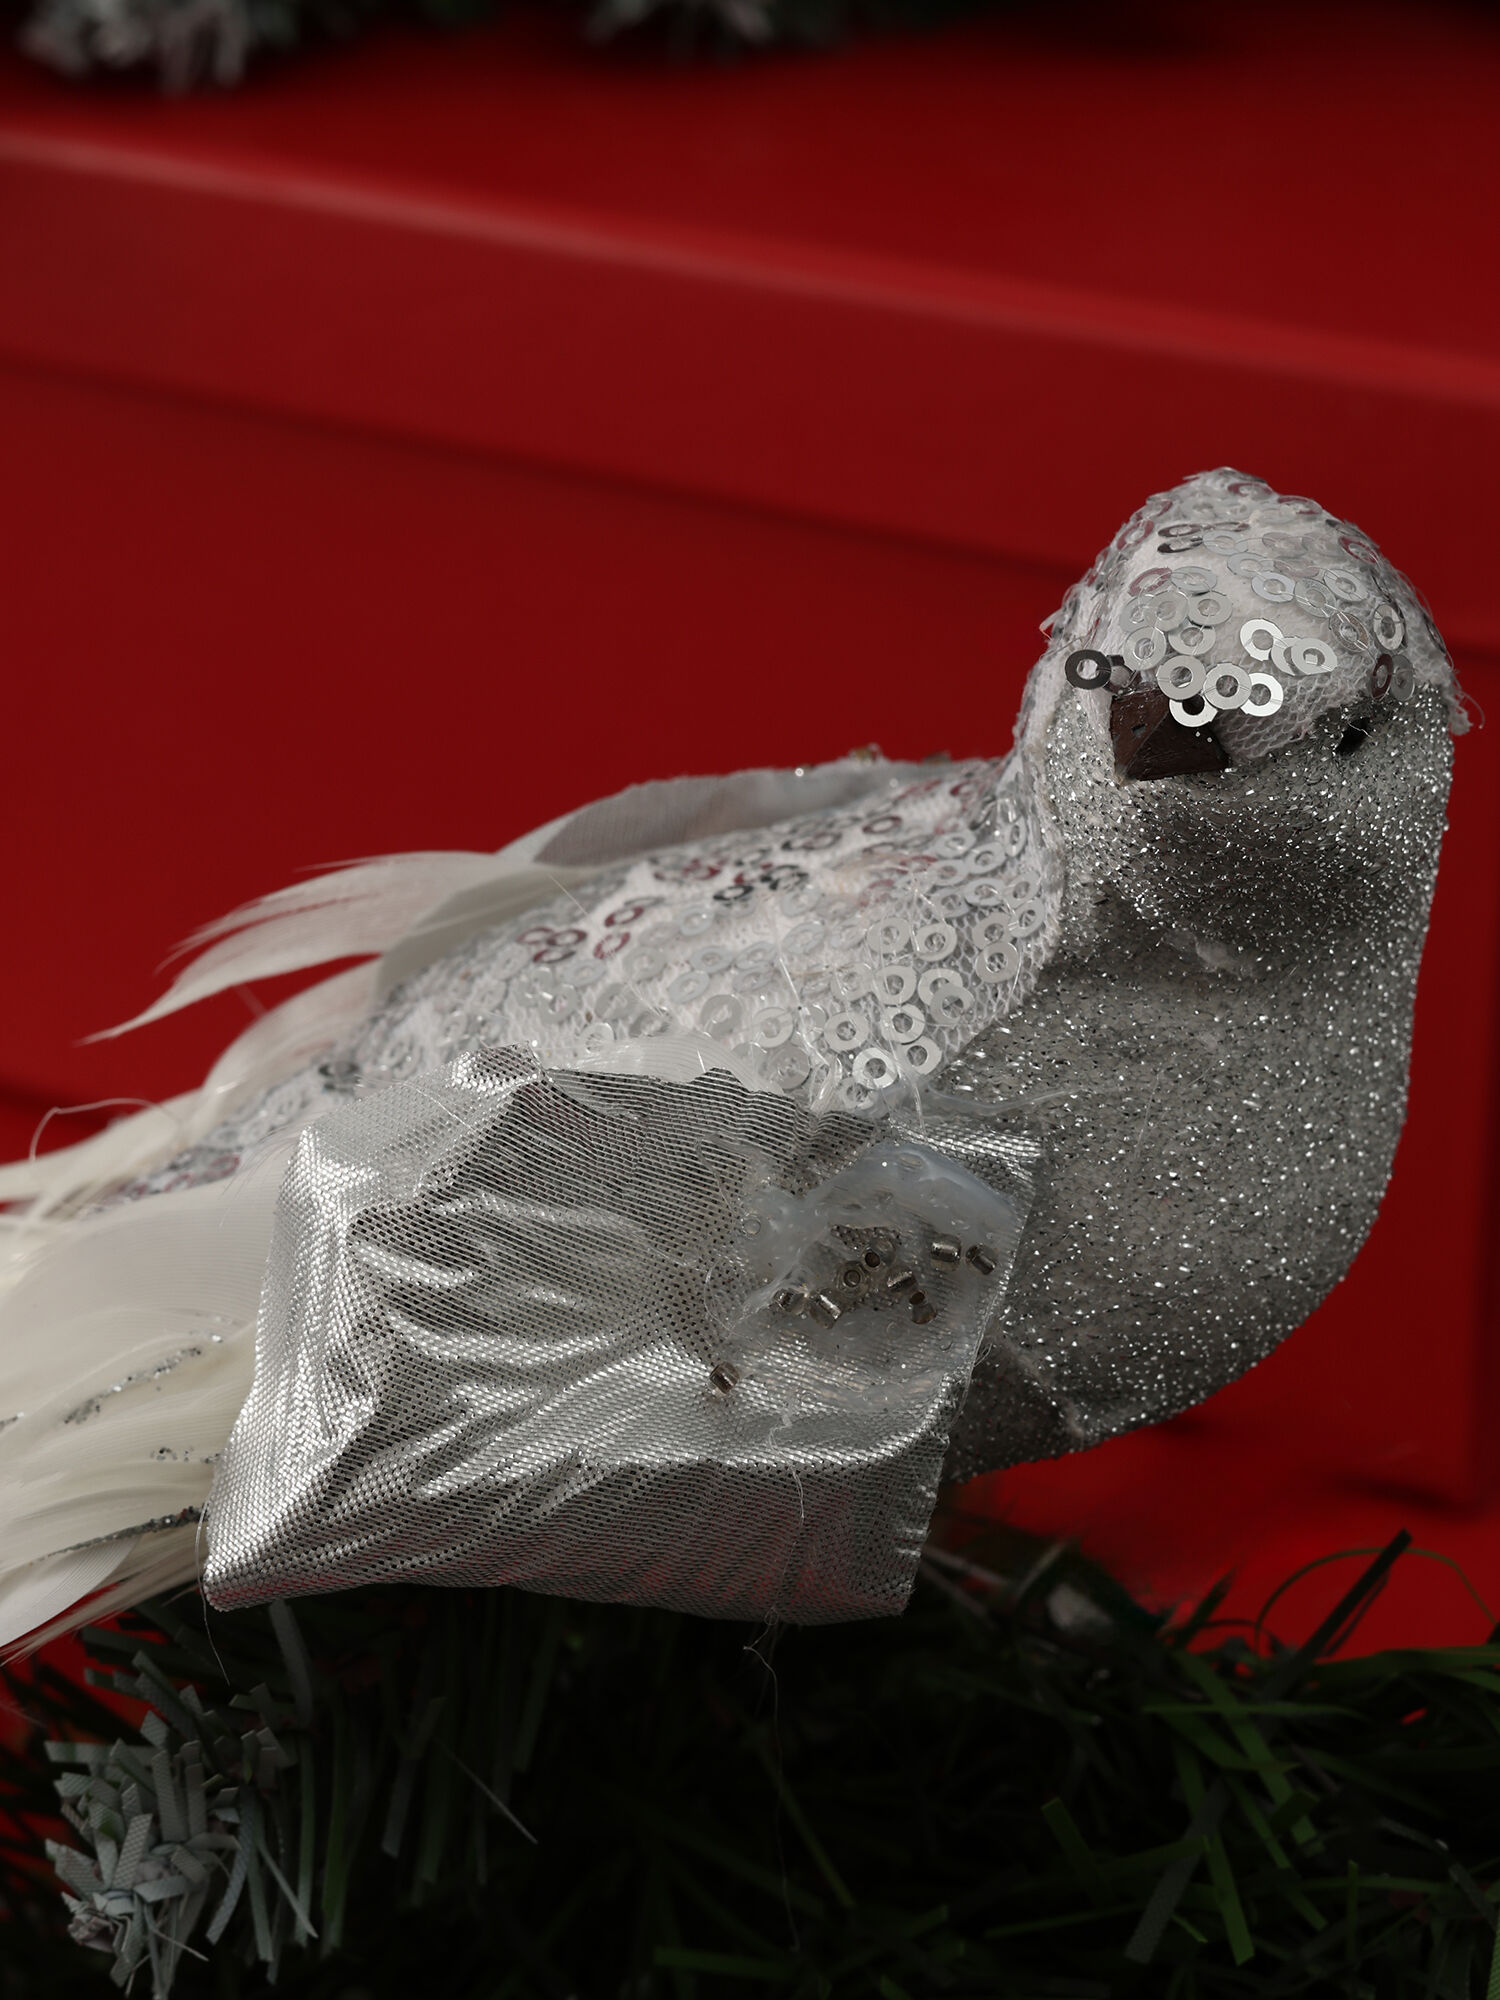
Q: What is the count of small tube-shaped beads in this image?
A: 9